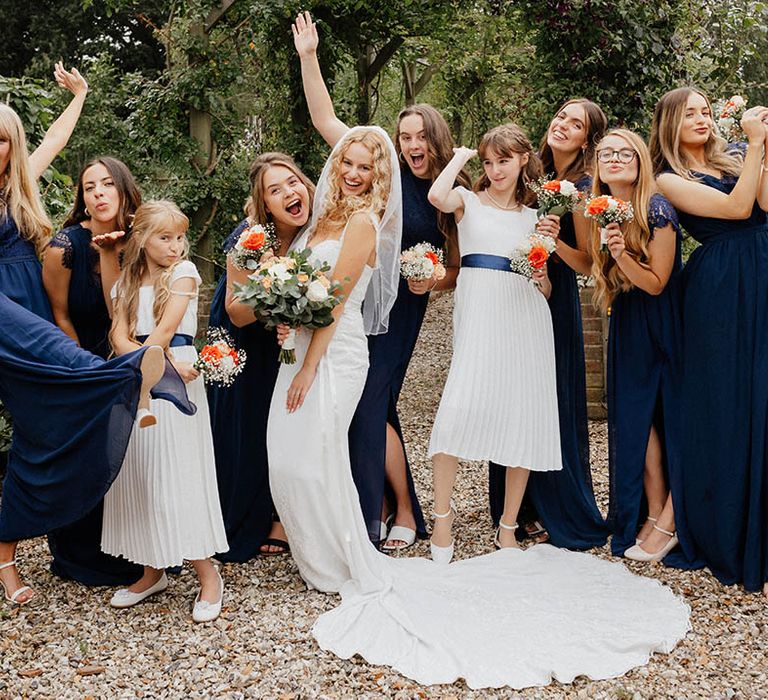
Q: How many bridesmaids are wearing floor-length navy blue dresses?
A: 7